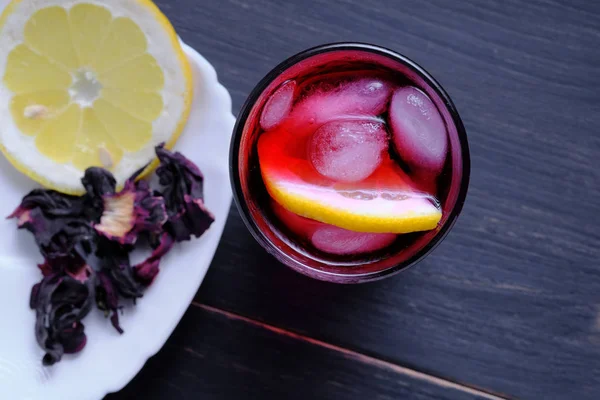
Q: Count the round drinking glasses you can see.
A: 1